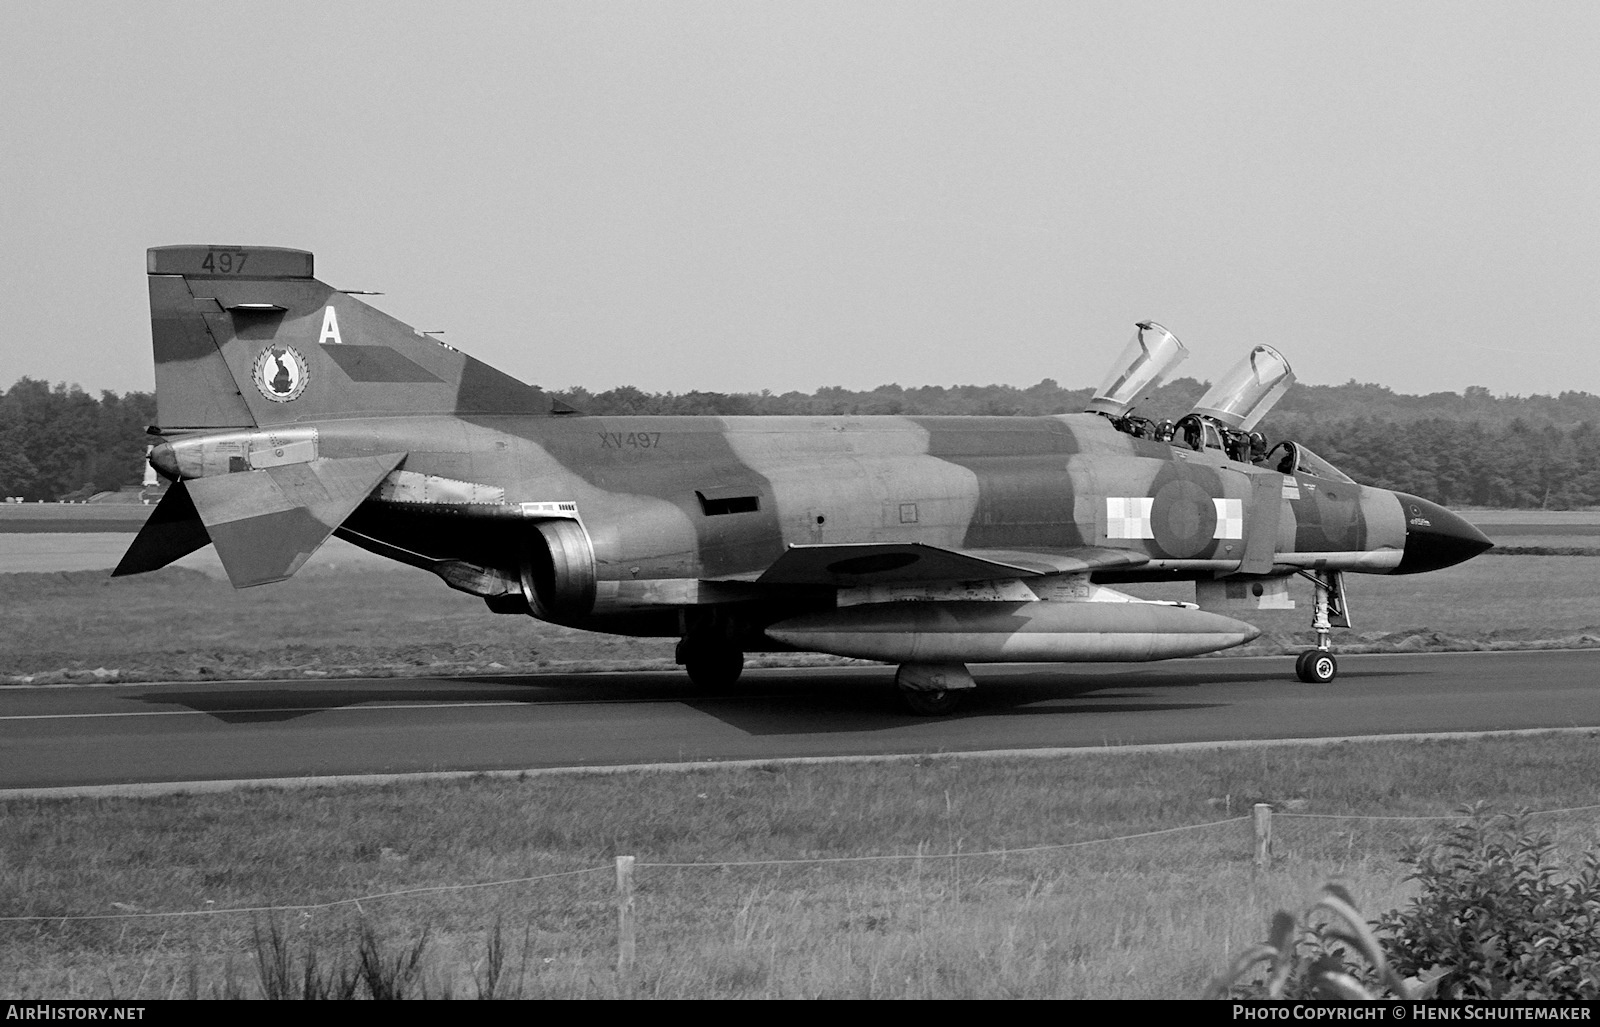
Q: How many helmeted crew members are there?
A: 2